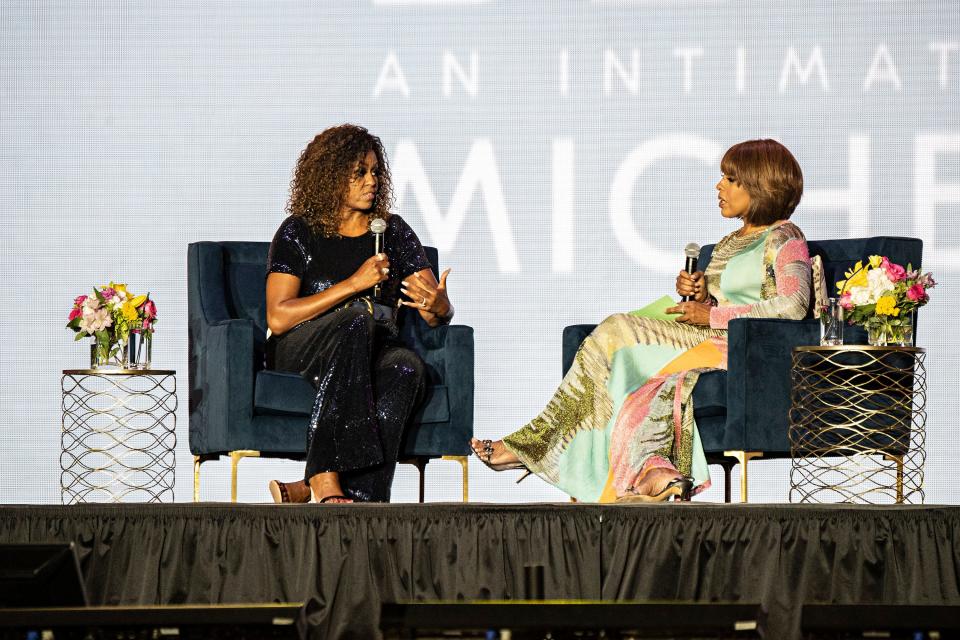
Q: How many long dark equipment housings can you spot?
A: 3